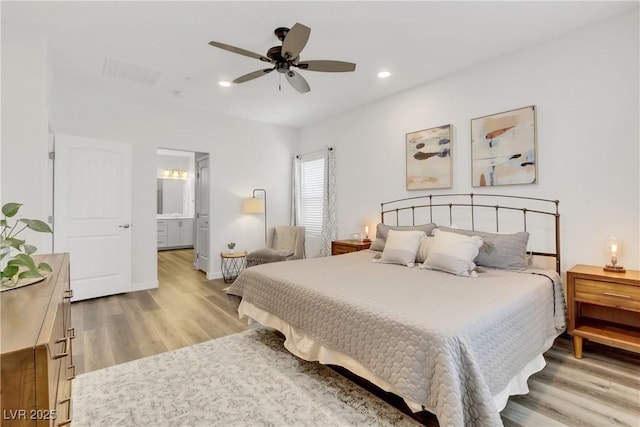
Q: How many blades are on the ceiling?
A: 5